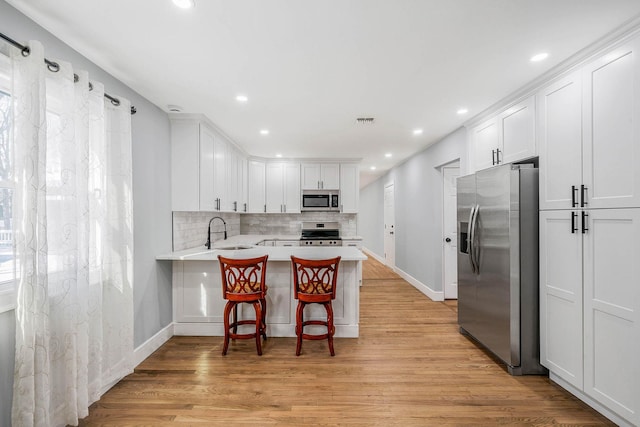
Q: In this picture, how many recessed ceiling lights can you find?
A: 9